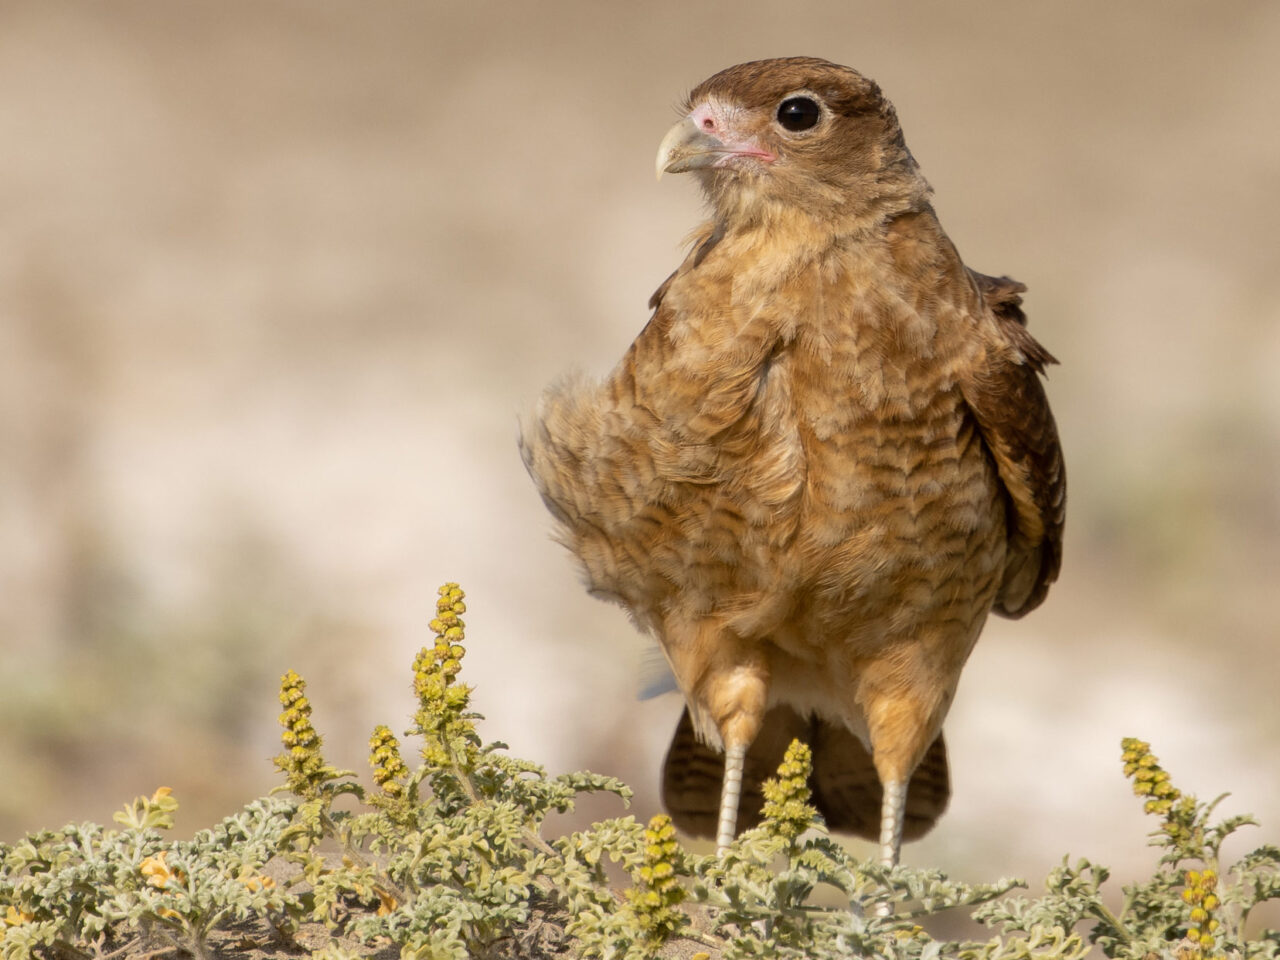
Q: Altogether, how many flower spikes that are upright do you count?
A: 7